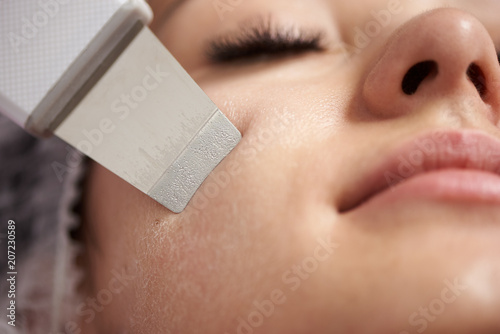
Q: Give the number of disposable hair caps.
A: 1